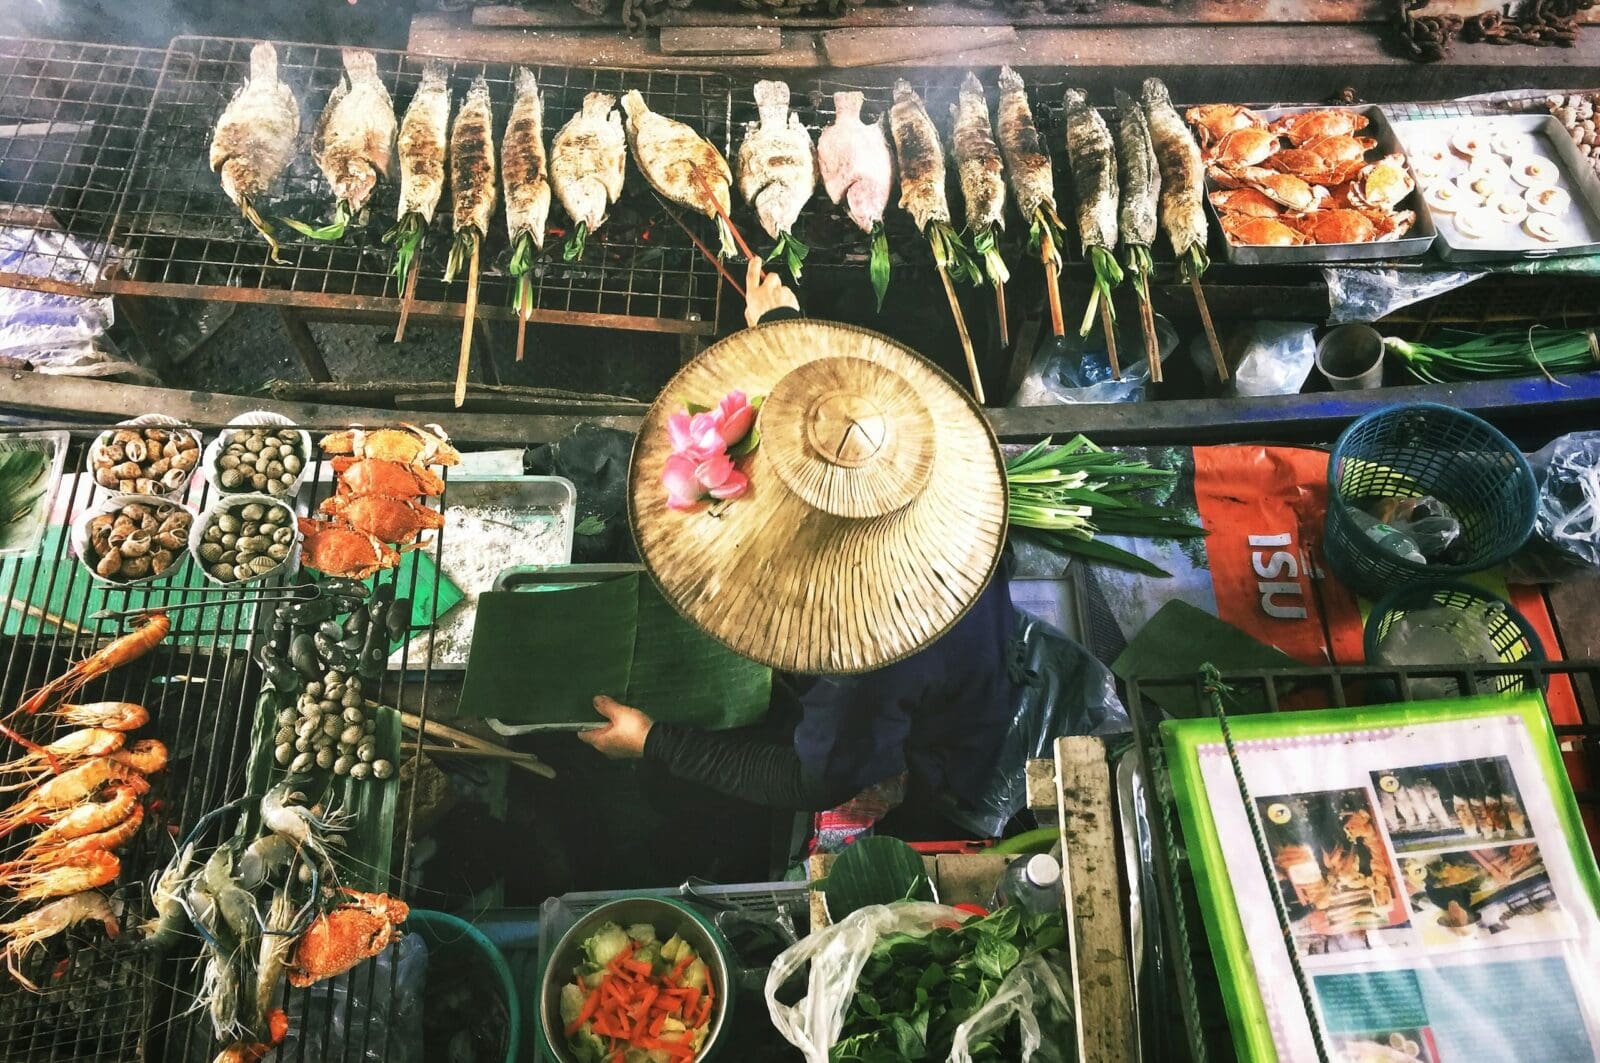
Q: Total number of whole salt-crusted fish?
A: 15